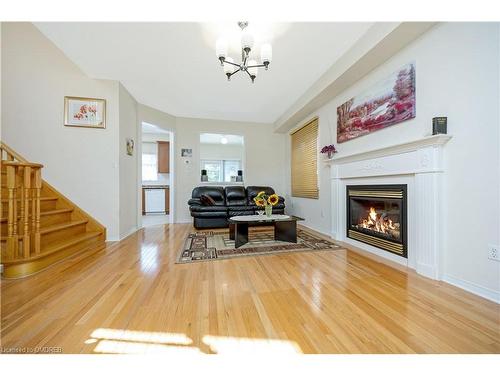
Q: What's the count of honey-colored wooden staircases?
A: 1